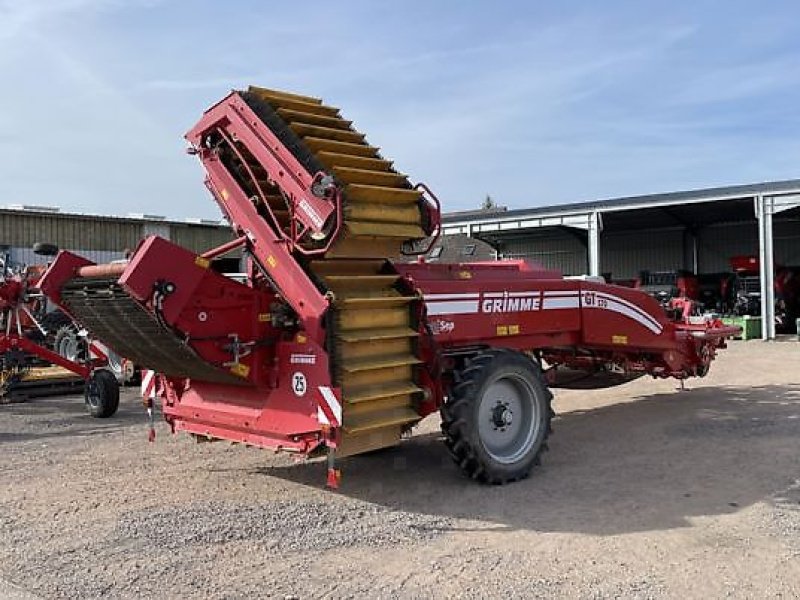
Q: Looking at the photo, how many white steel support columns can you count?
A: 2